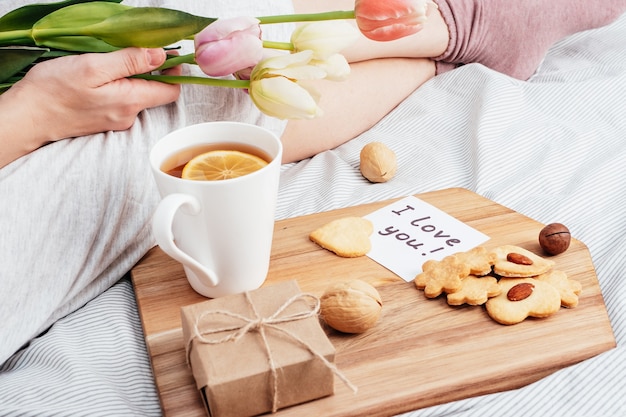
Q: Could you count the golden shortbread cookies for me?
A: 7